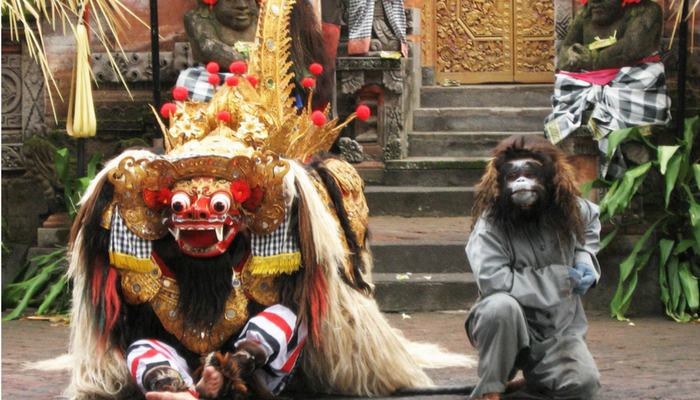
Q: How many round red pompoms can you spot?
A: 12